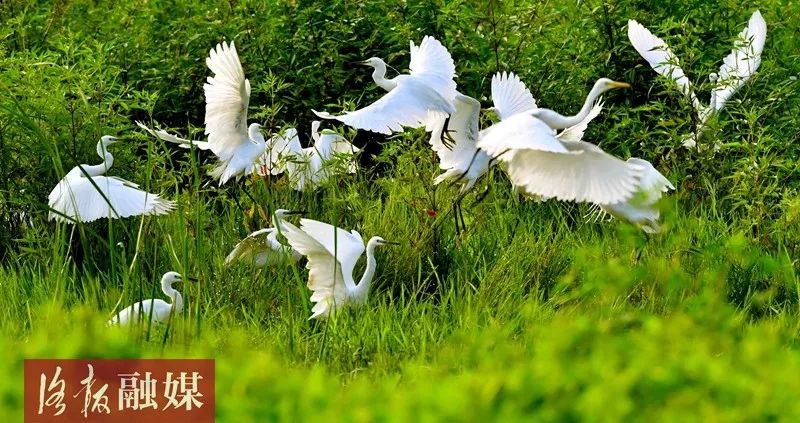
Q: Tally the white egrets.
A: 11